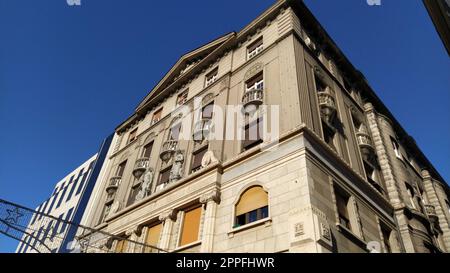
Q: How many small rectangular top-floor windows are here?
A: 5